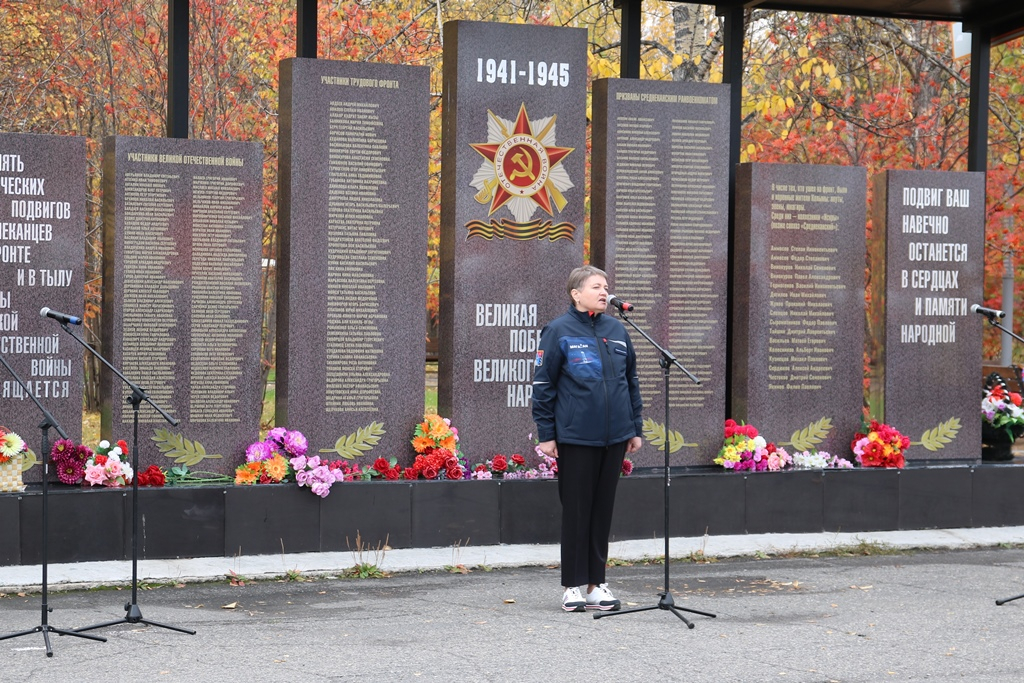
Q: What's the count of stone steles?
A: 7